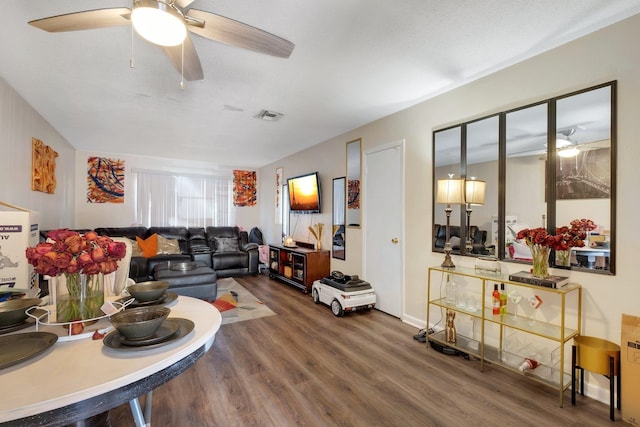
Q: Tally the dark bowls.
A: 3